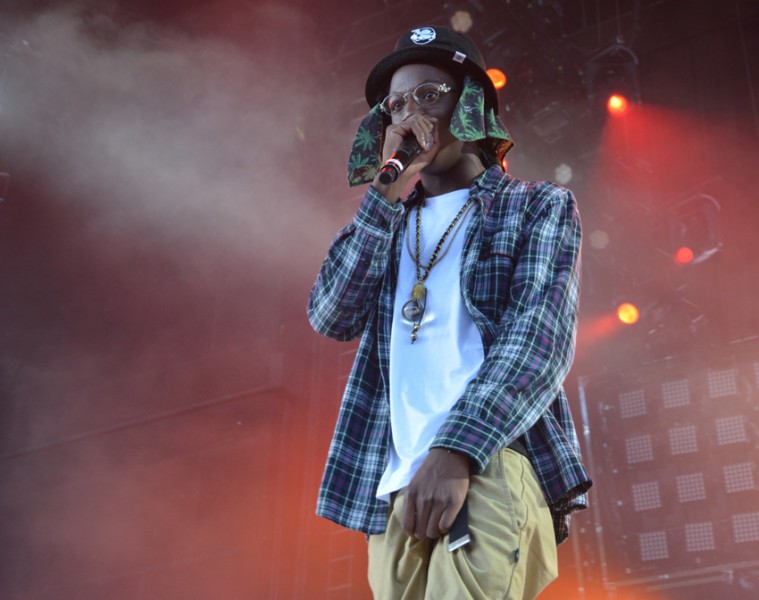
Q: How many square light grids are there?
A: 12